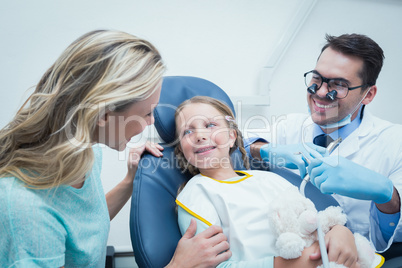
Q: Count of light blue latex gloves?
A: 2